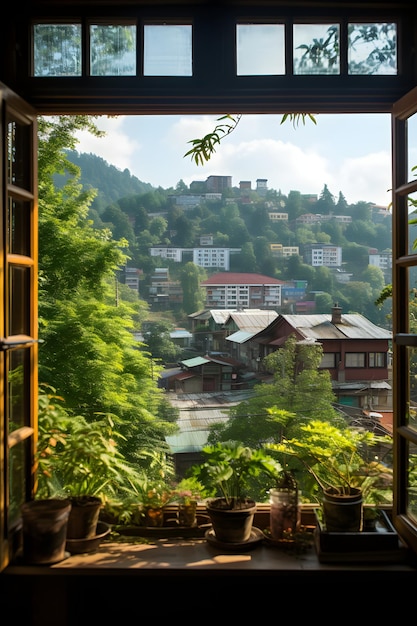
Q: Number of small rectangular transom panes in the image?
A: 6